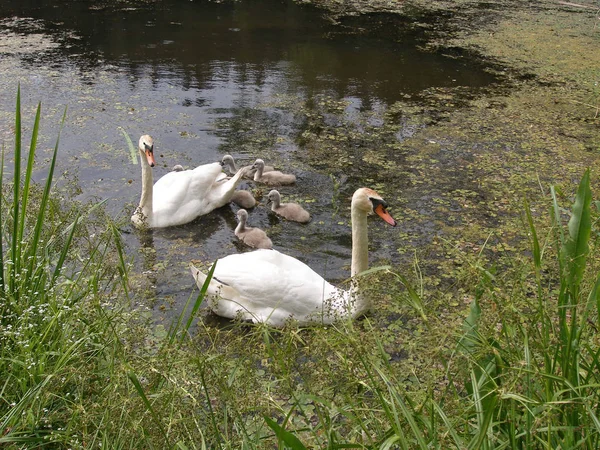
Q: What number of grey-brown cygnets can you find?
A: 6